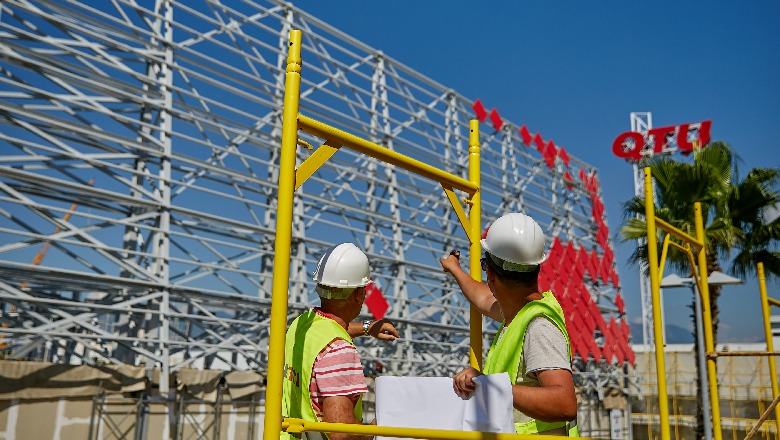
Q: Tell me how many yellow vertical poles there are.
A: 5